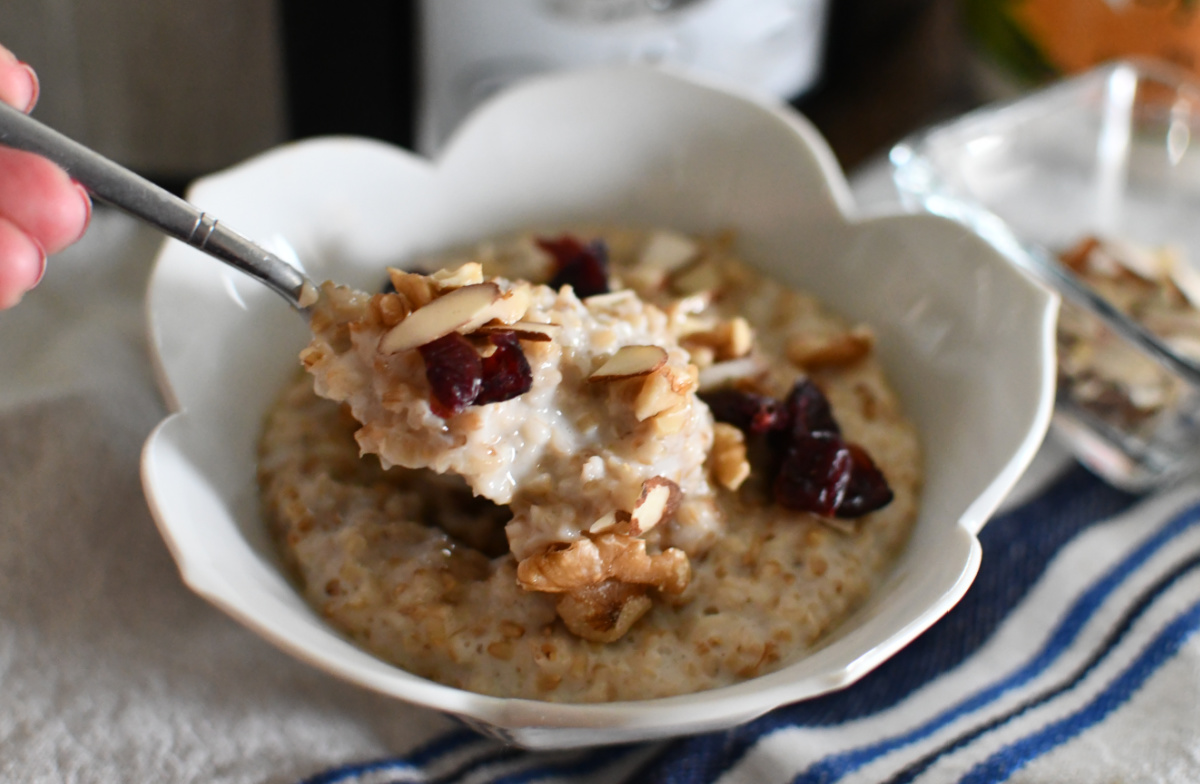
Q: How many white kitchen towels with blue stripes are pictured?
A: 1